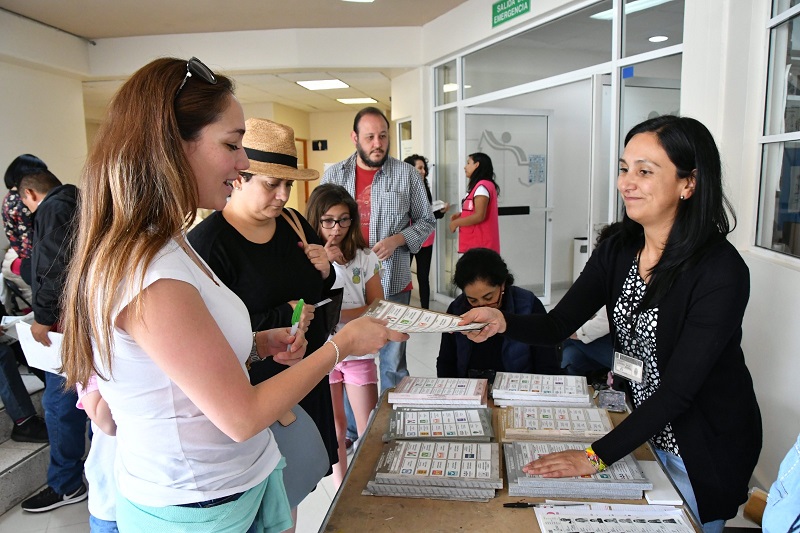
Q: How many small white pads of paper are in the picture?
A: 1